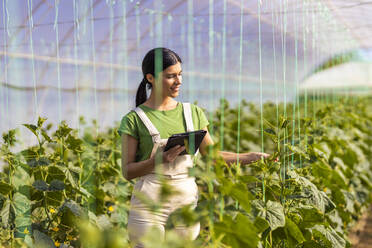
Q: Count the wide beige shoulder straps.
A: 2